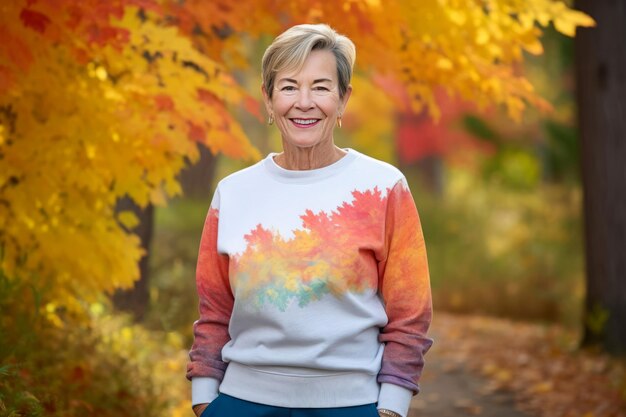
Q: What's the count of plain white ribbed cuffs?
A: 2